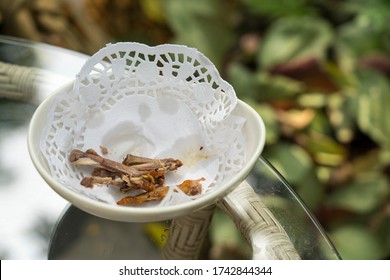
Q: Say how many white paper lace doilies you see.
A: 1